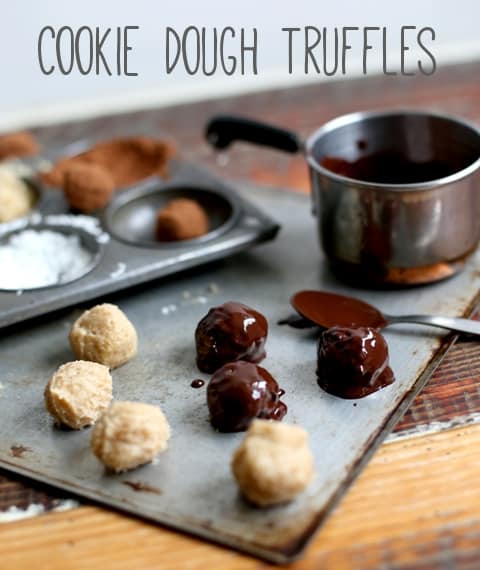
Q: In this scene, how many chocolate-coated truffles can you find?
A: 3